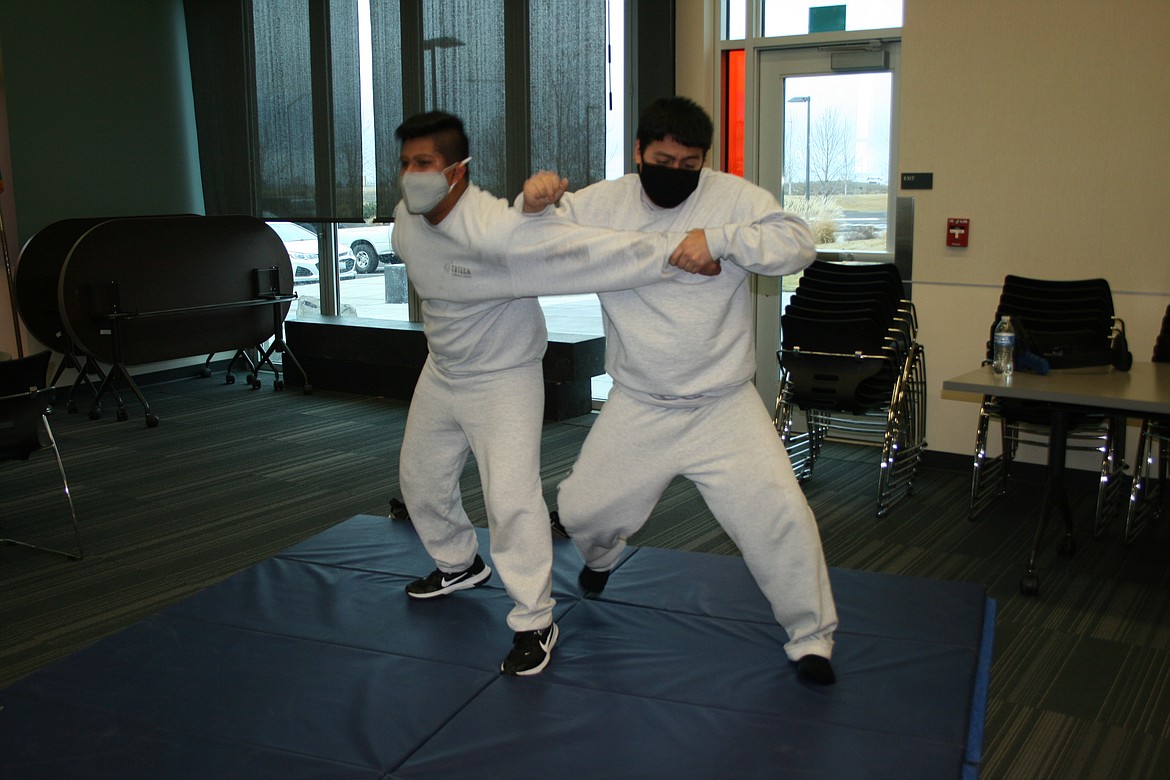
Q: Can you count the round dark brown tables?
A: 2